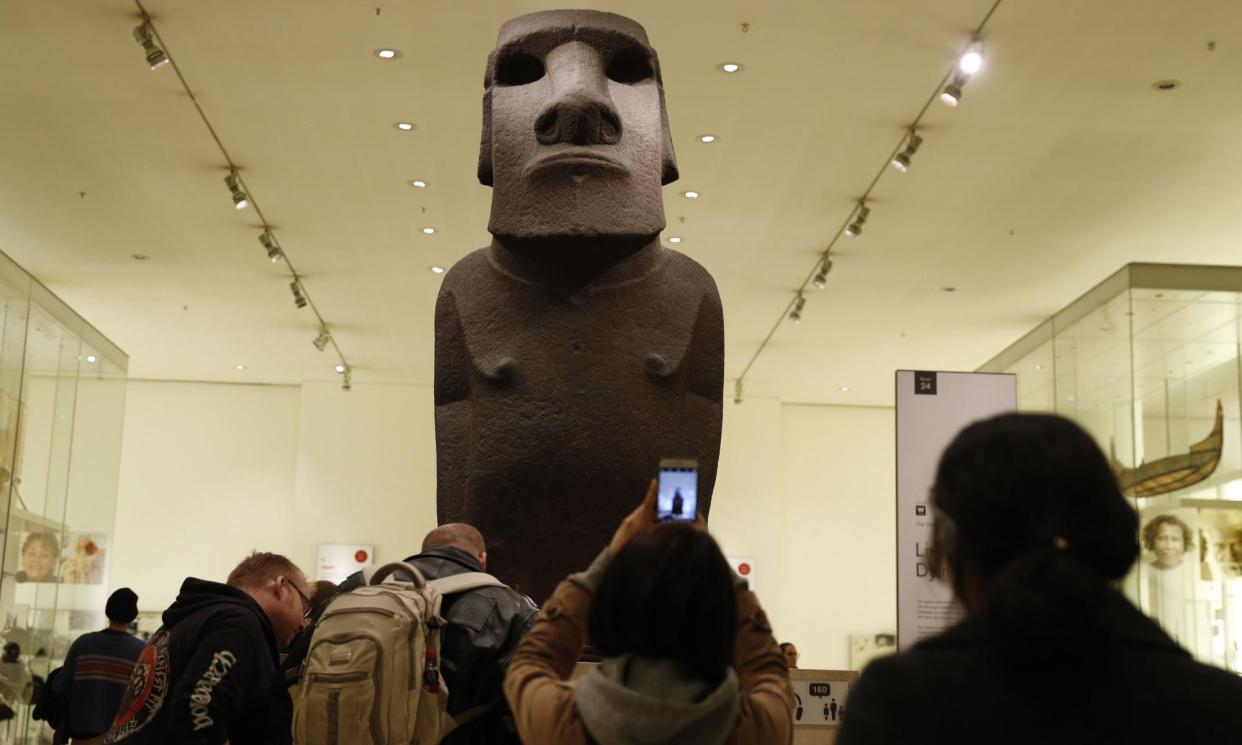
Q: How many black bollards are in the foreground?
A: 0